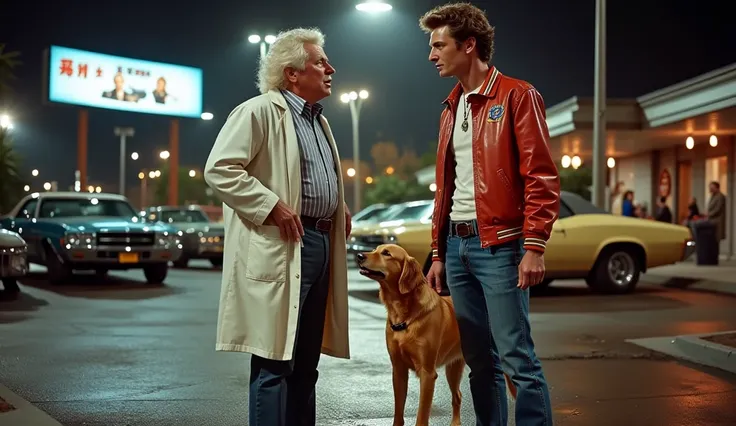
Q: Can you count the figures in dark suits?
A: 2